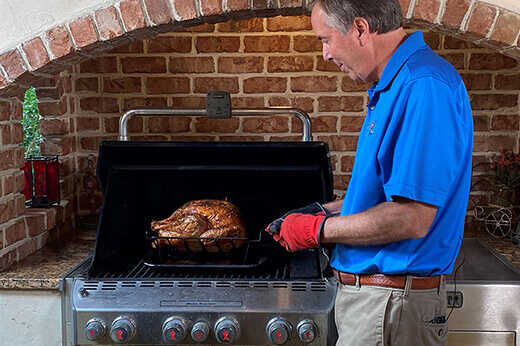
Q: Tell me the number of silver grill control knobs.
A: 7